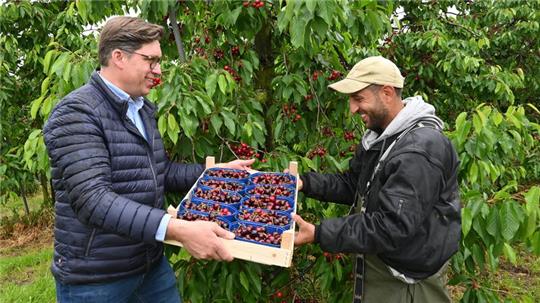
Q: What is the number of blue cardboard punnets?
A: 10